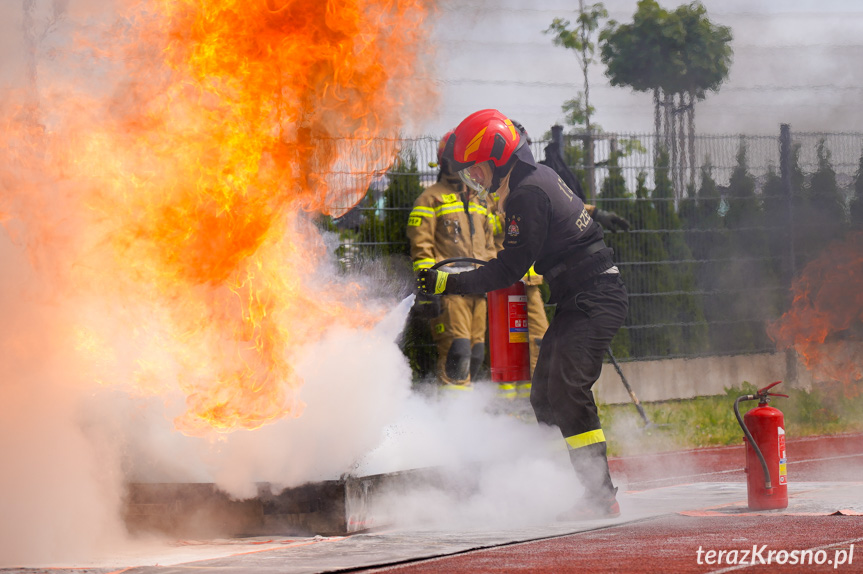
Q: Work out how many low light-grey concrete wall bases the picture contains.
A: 1